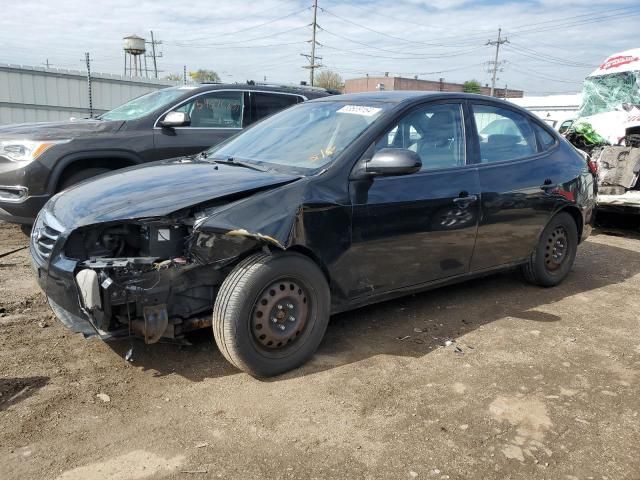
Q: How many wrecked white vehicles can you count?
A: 1